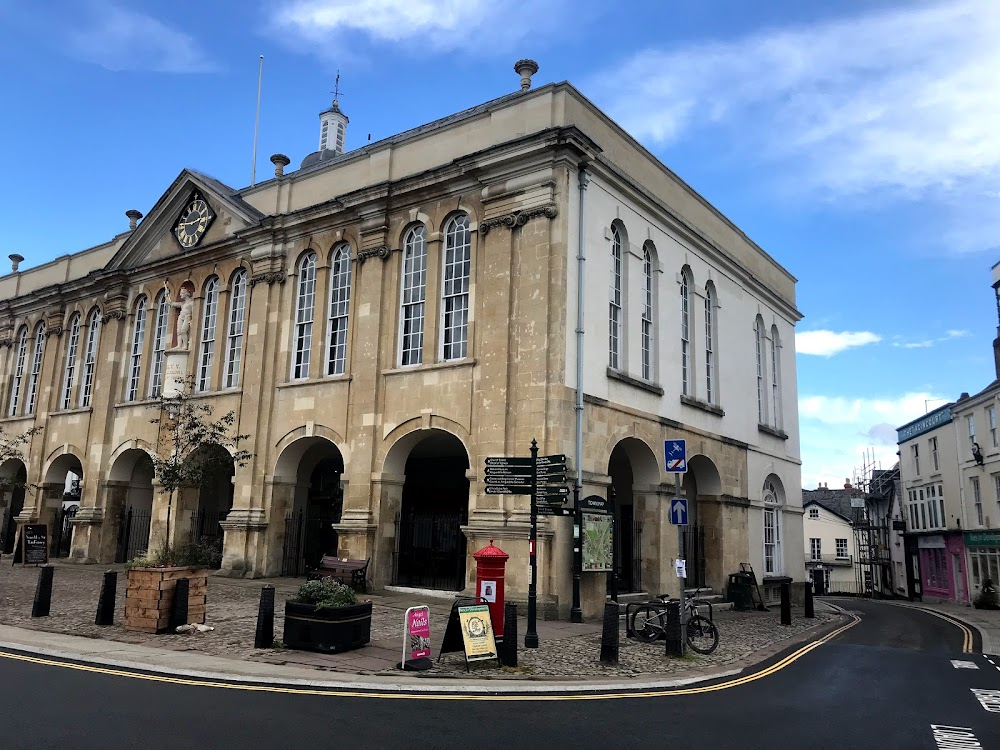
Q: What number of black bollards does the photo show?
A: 9